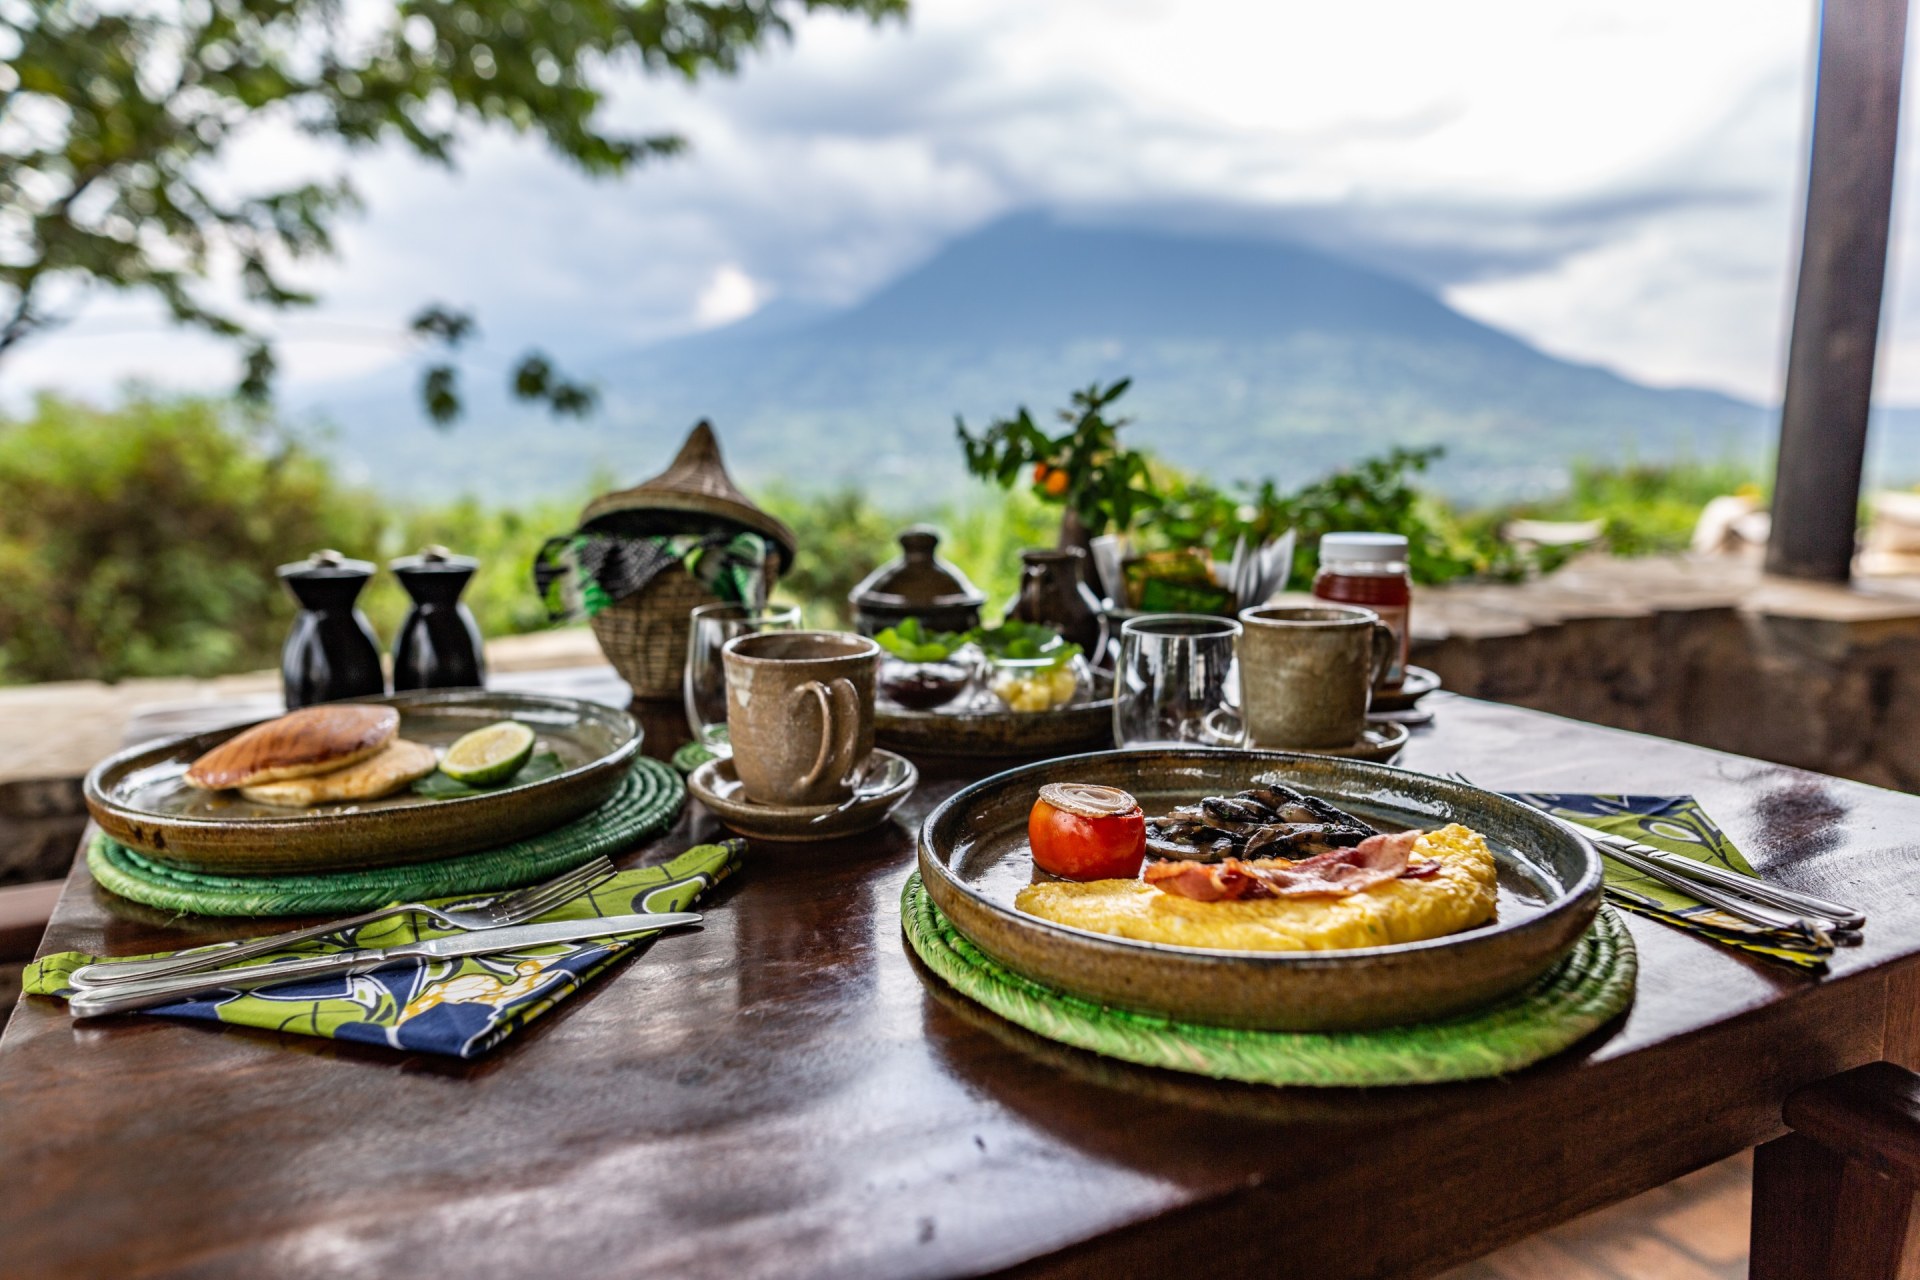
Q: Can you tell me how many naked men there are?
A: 0